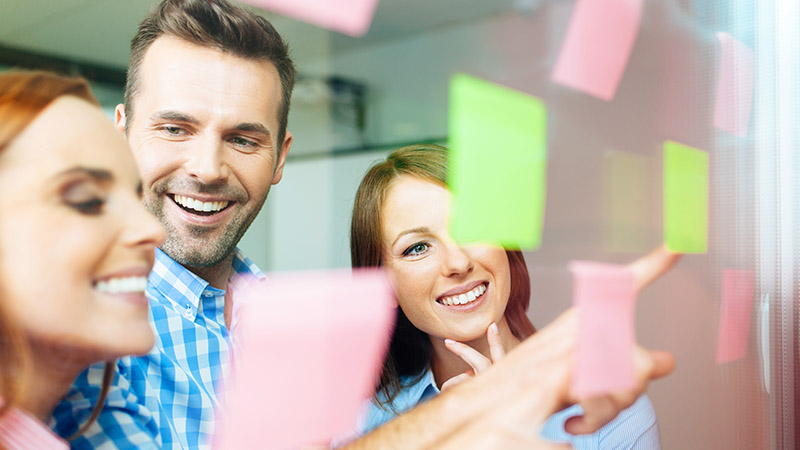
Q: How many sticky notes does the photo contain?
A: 8